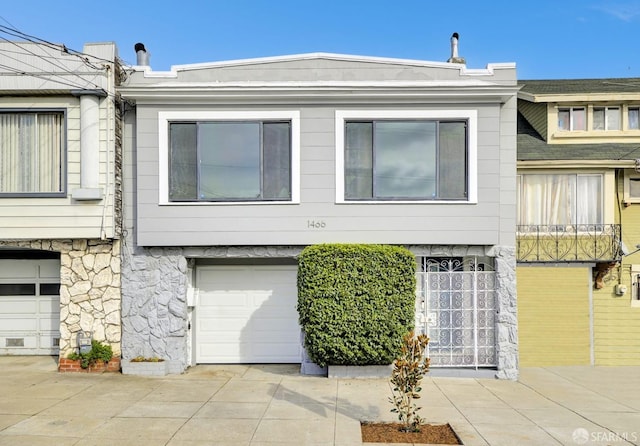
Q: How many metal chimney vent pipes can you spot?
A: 2